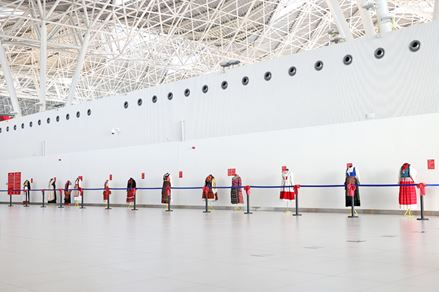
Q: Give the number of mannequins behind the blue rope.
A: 12